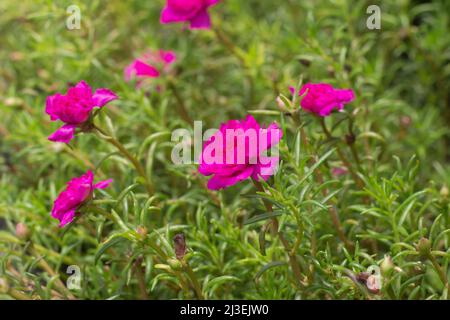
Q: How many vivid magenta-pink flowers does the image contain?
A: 6